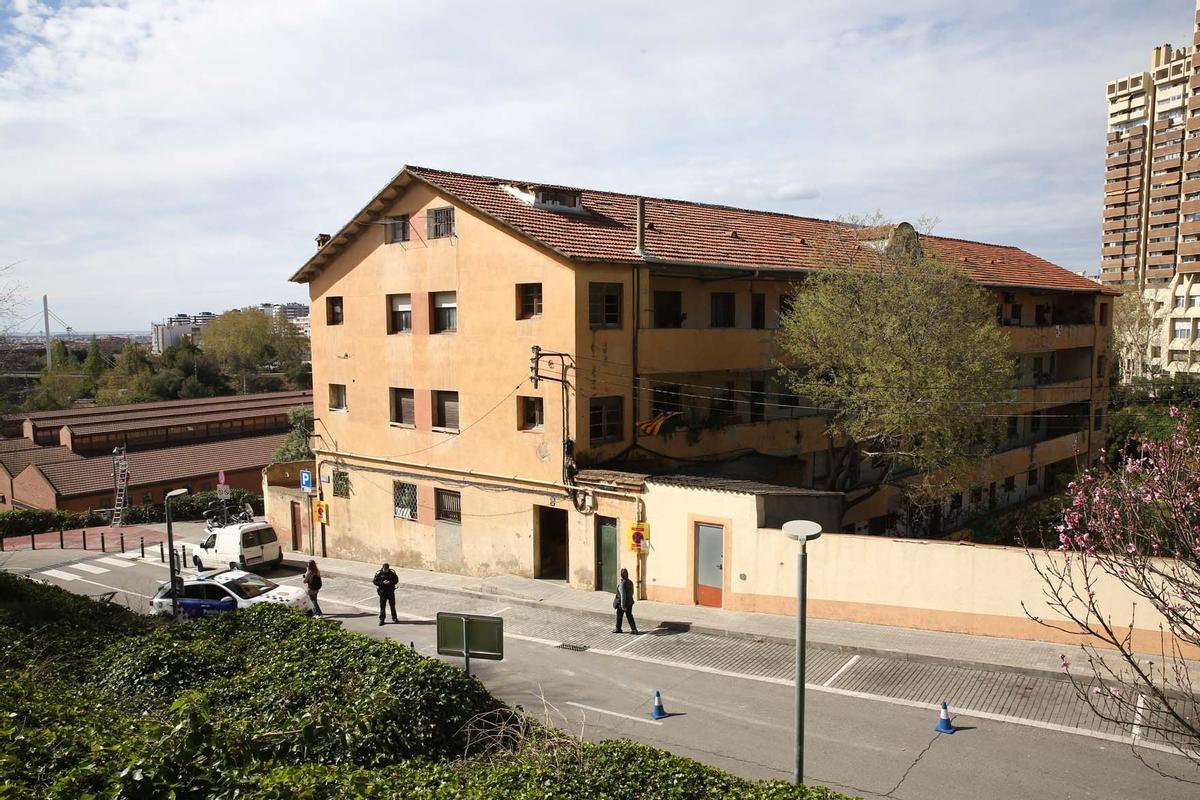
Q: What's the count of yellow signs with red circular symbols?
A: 2